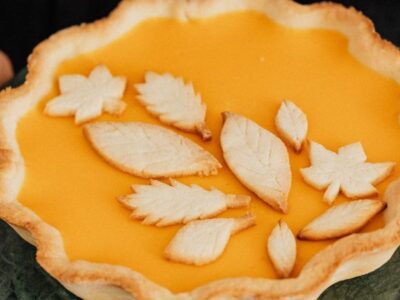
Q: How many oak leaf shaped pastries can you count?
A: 2